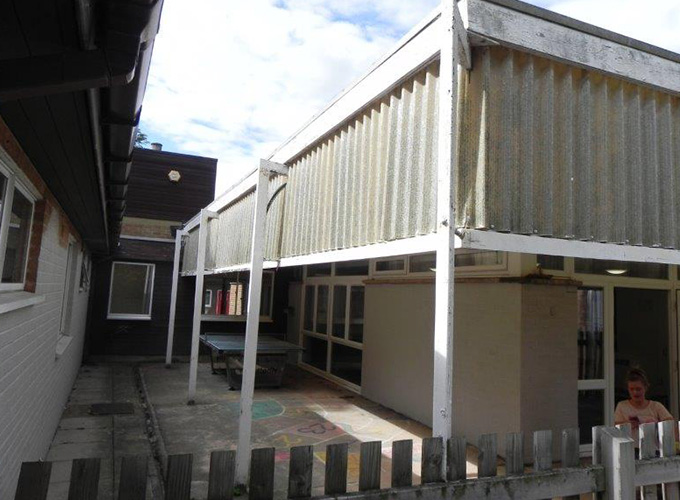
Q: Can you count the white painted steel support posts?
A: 4